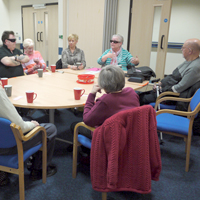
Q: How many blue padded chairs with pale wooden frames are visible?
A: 4